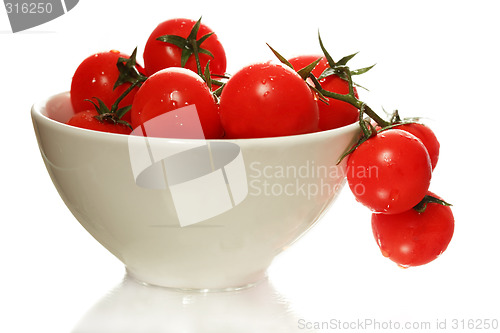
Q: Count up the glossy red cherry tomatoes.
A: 9